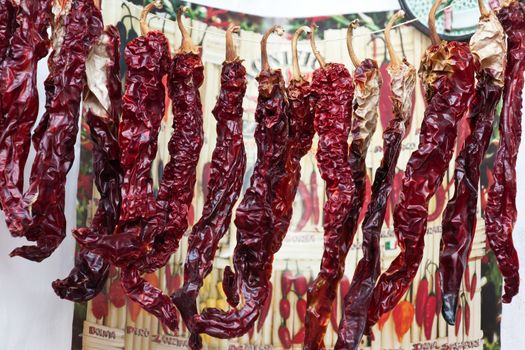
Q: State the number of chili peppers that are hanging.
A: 14